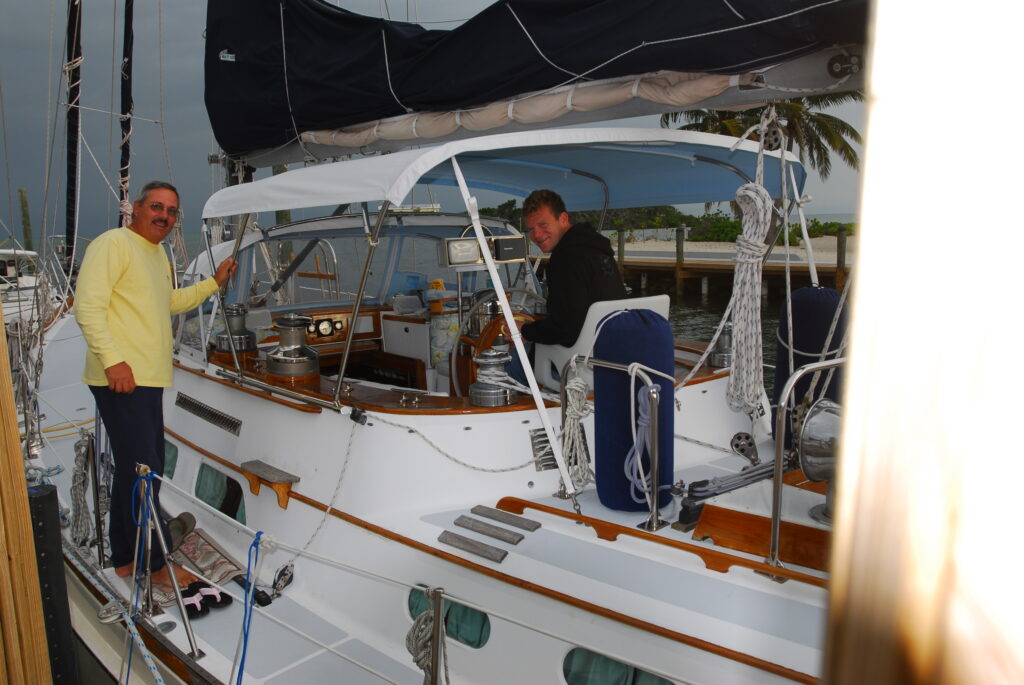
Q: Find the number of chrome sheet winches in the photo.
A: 4